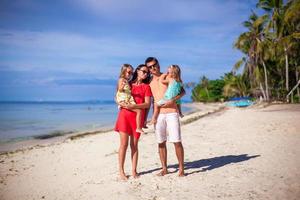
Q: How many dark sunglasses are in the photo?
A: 2